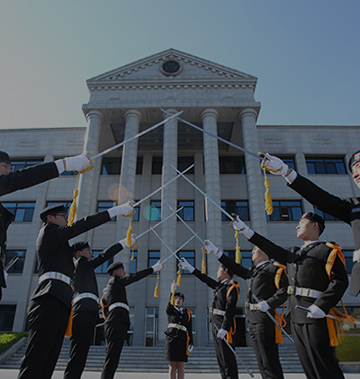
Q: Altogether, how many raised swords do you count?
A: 8